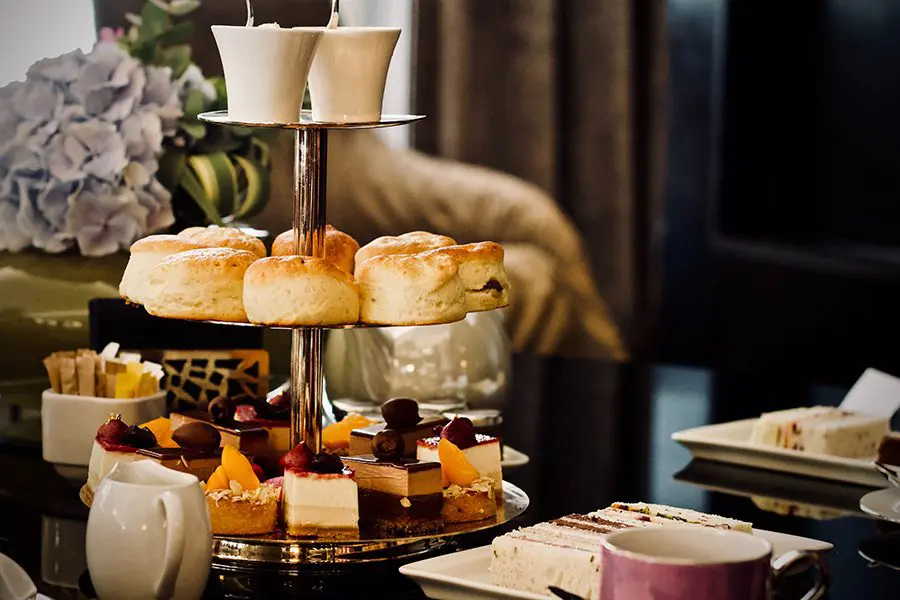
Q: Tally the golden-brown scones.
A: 8